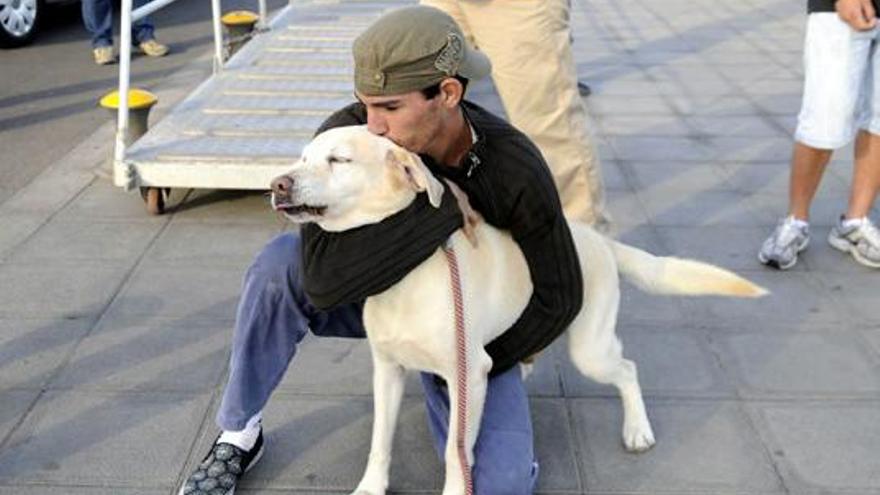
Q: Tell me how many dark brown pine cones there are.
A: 0